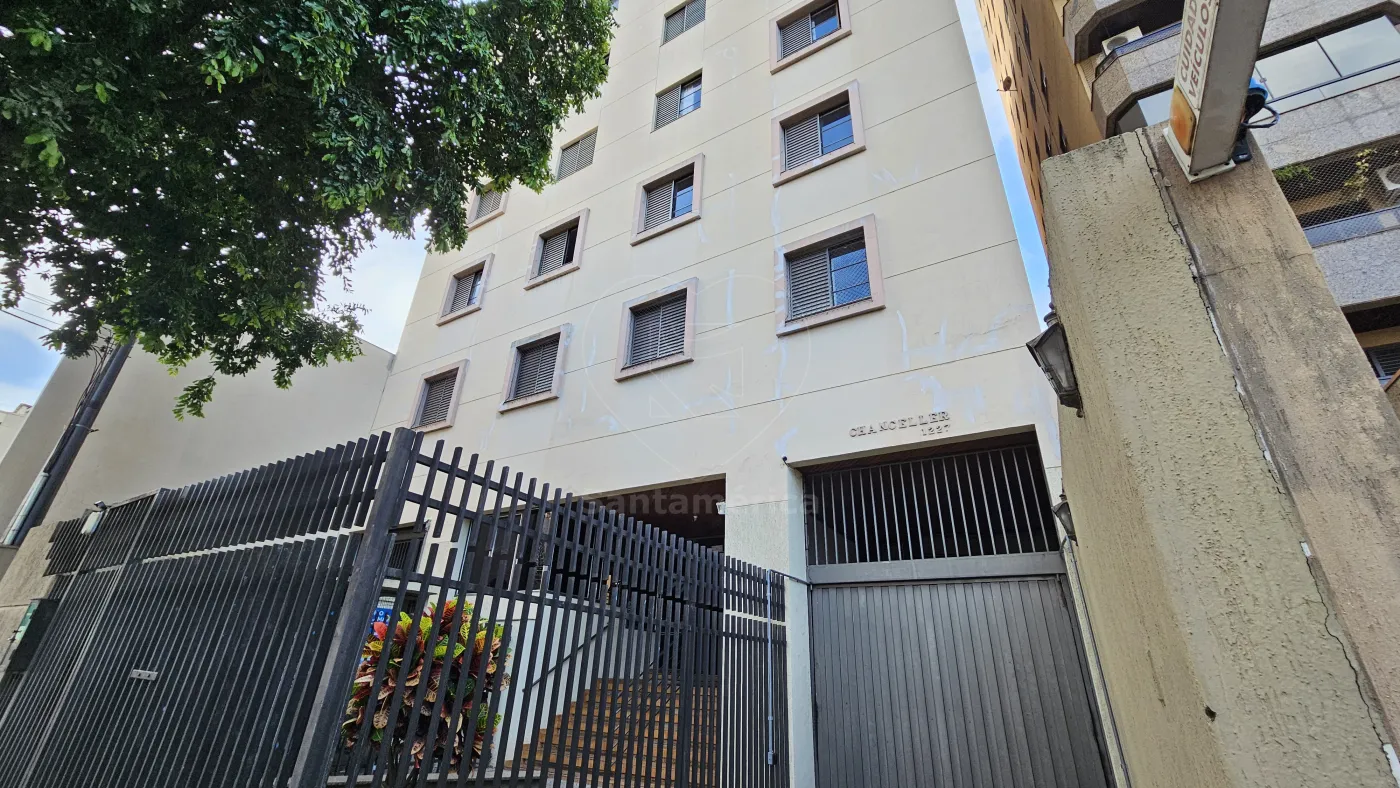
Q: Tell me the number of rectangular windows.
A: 13